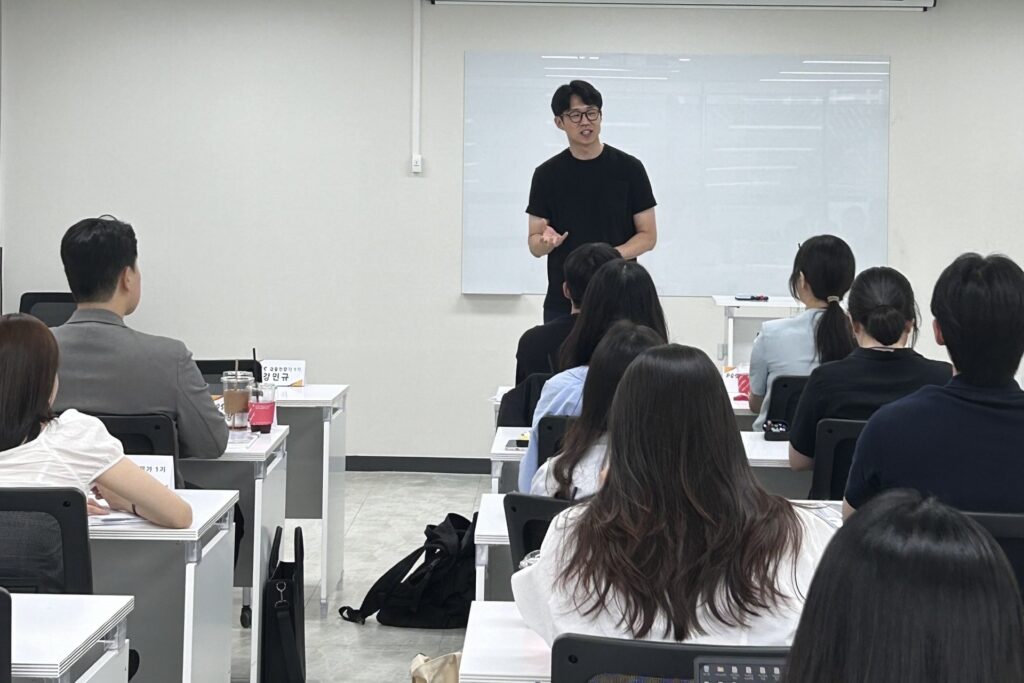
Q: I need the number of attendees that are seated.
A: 10